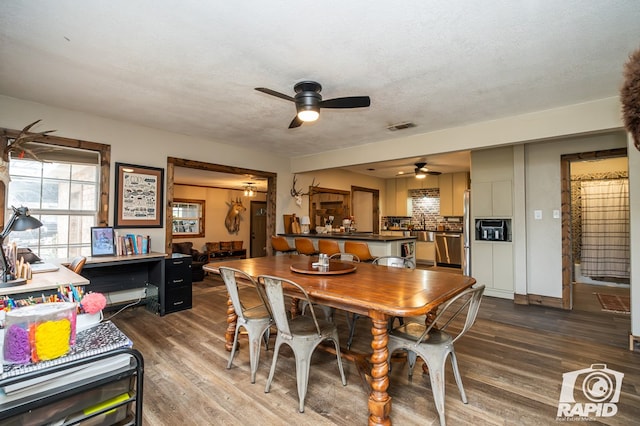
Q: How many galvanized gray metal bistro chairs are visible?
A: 5